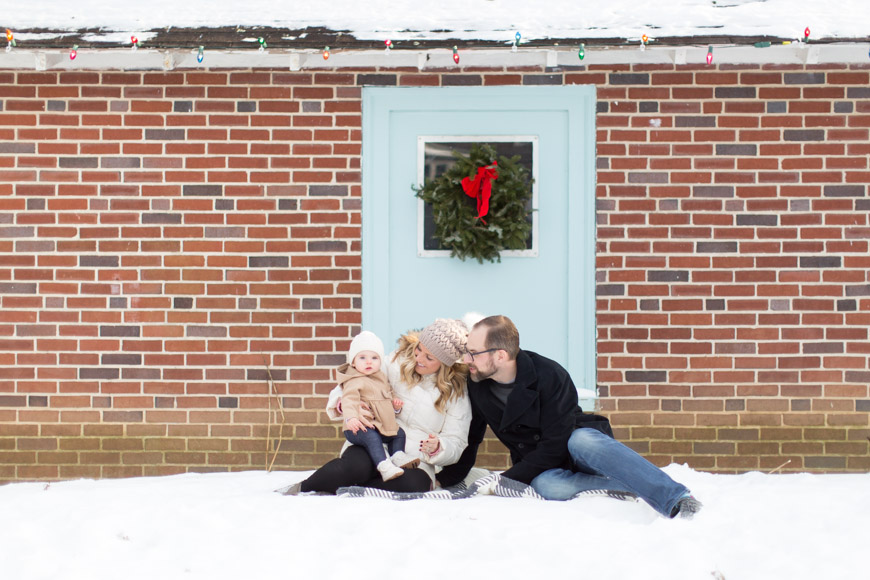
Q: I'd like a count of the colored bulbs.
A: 13